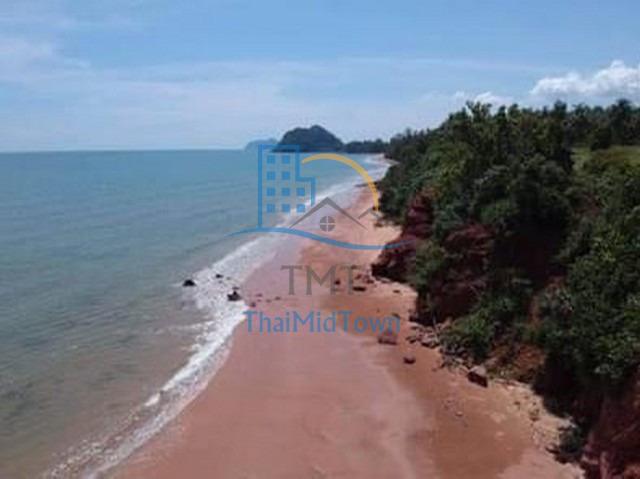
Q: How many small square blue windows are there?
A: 10